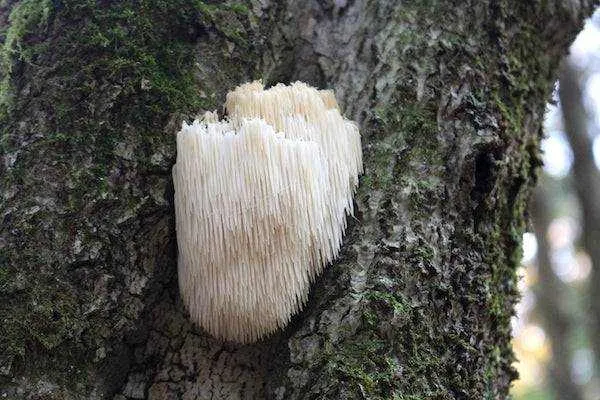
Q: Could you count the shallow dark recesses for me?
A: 1